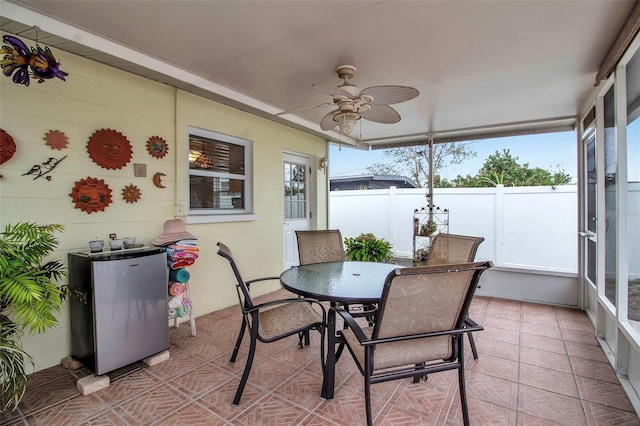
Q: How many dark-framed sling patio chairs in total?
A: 4